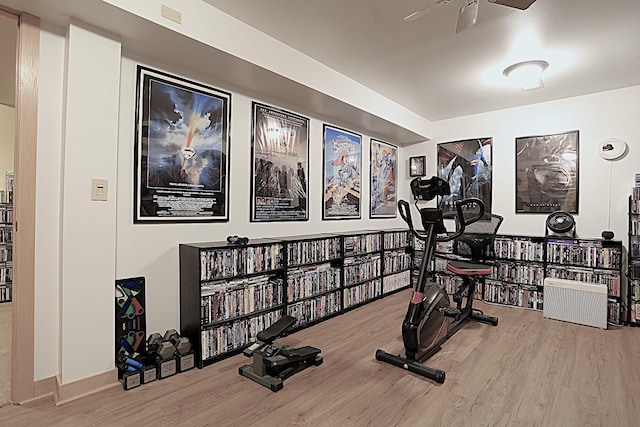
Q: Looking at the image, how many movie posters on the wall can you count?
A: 6